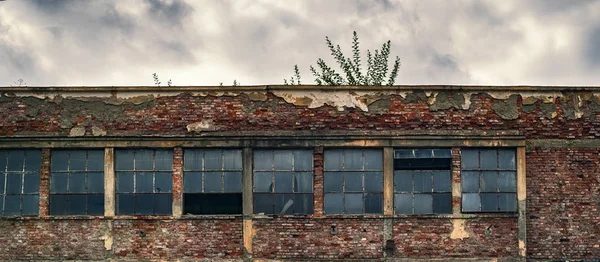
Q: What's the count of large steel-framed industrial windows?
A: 8